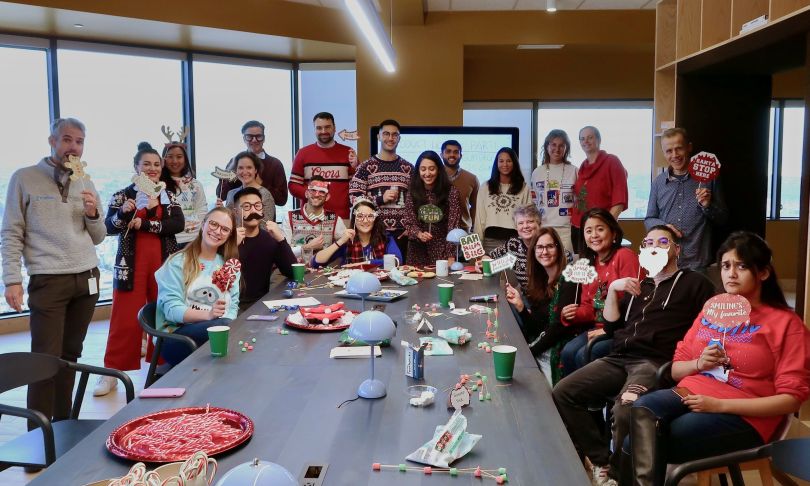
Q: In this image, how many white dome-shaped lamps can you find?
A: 4